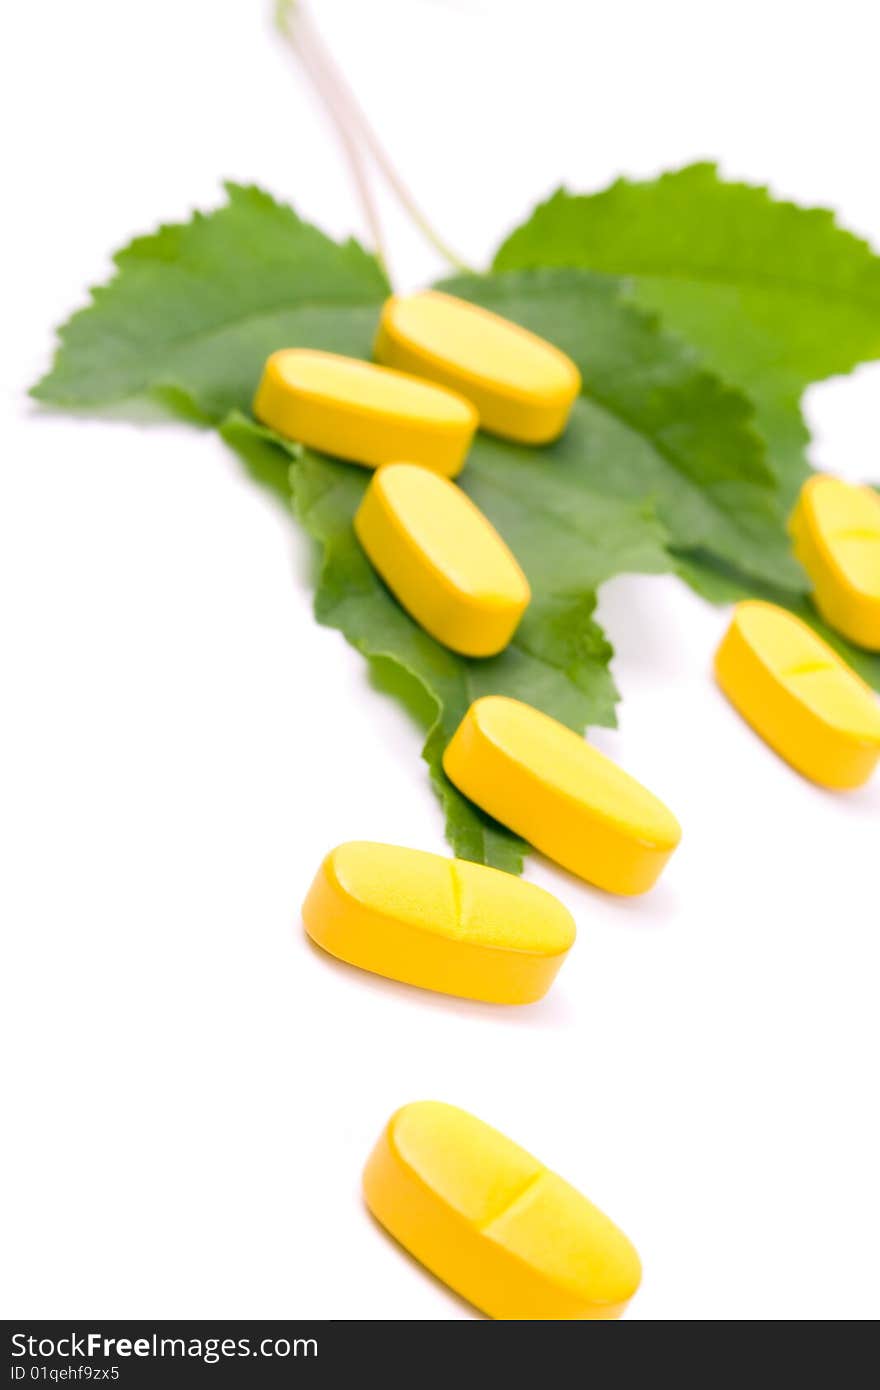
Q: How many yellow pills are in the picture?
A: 8